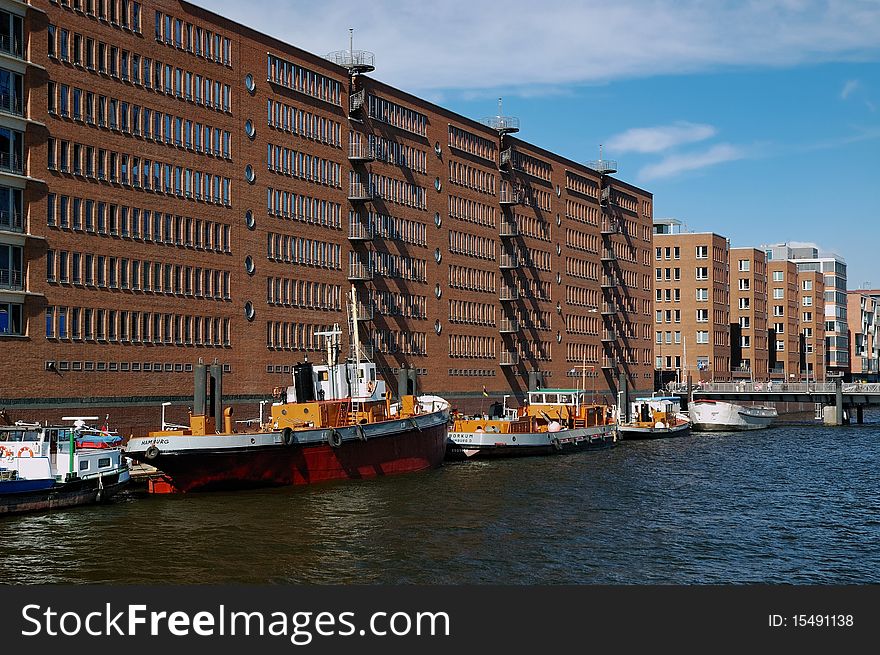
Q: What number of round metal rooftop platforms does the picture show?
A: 3